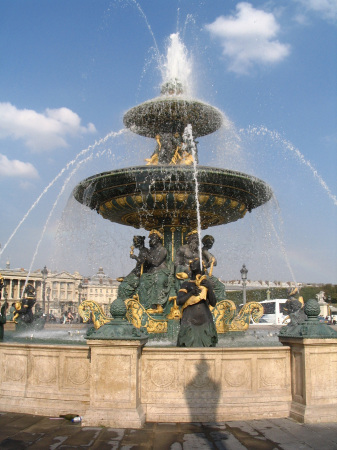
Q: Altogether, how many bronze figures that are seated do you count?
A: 4